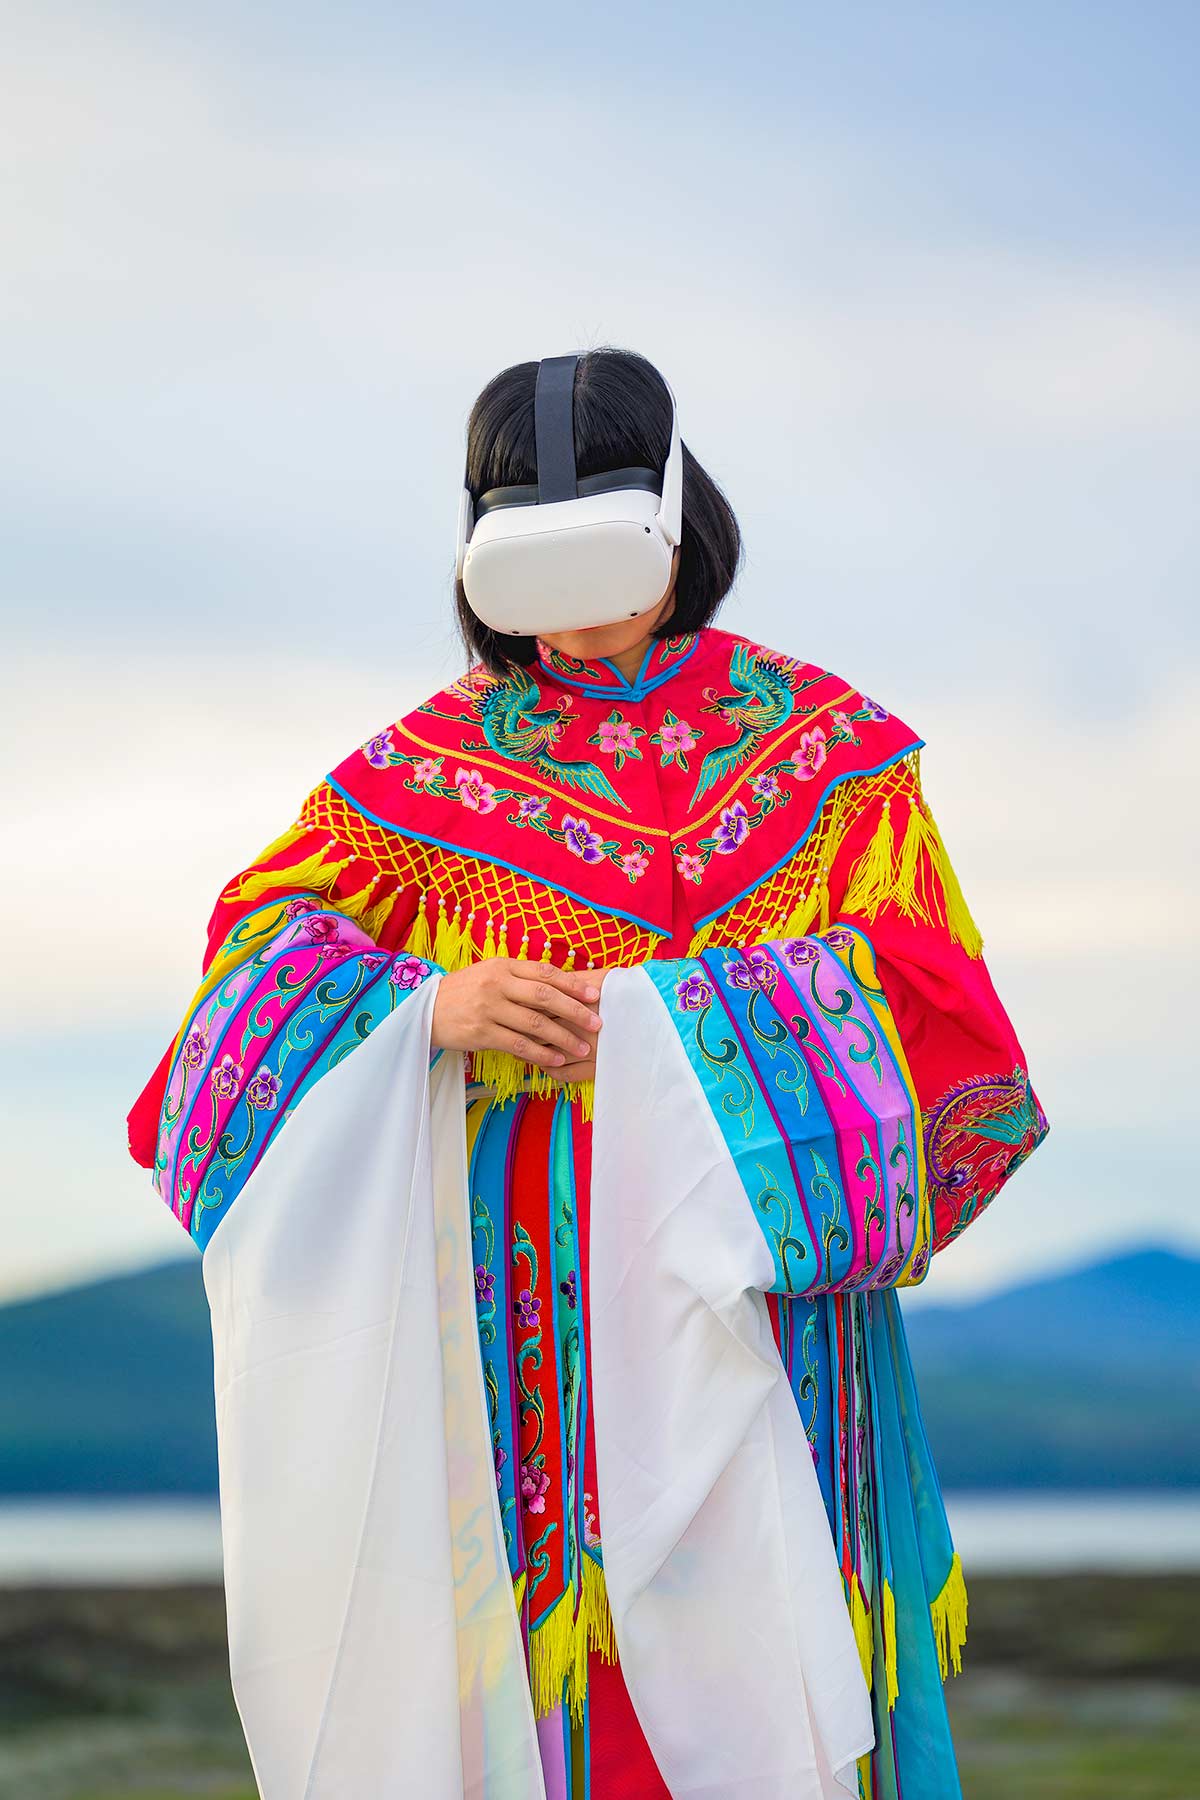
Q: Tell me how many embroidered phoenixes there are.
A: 3